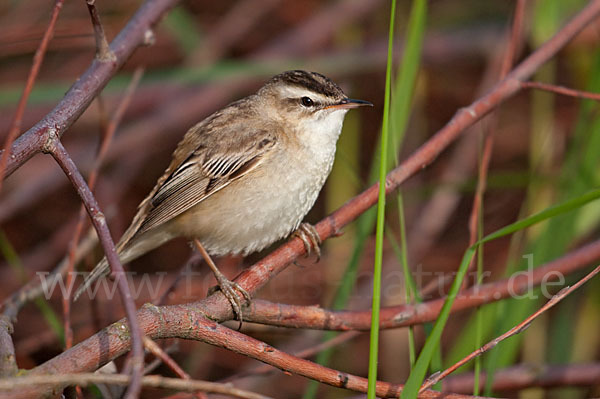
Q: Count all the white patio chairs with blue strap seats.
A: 0